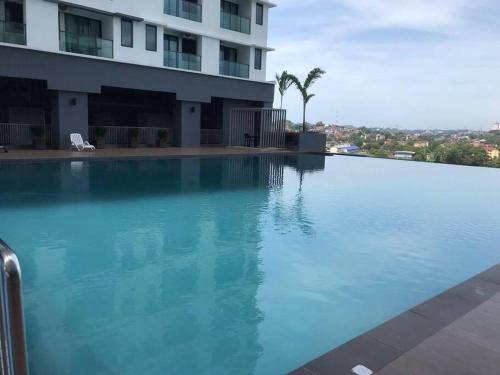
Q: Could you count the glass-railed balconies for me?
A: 6